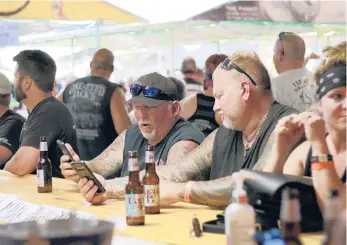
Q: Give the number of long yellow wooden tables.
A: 1